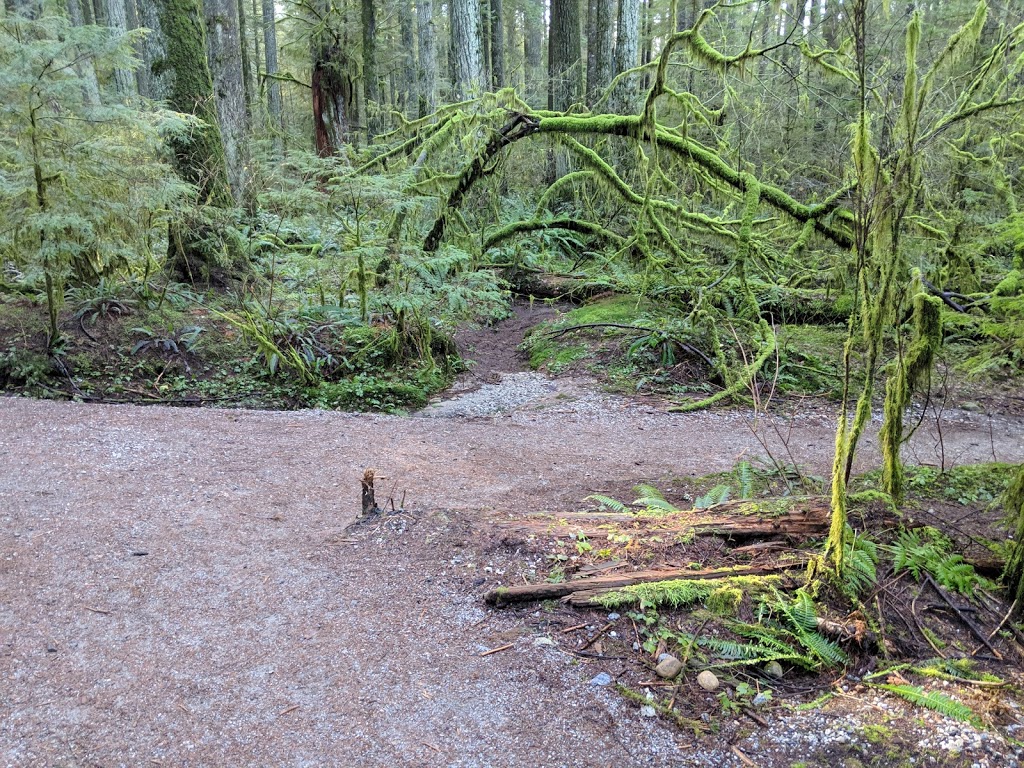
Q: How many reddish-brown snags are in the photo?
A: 1